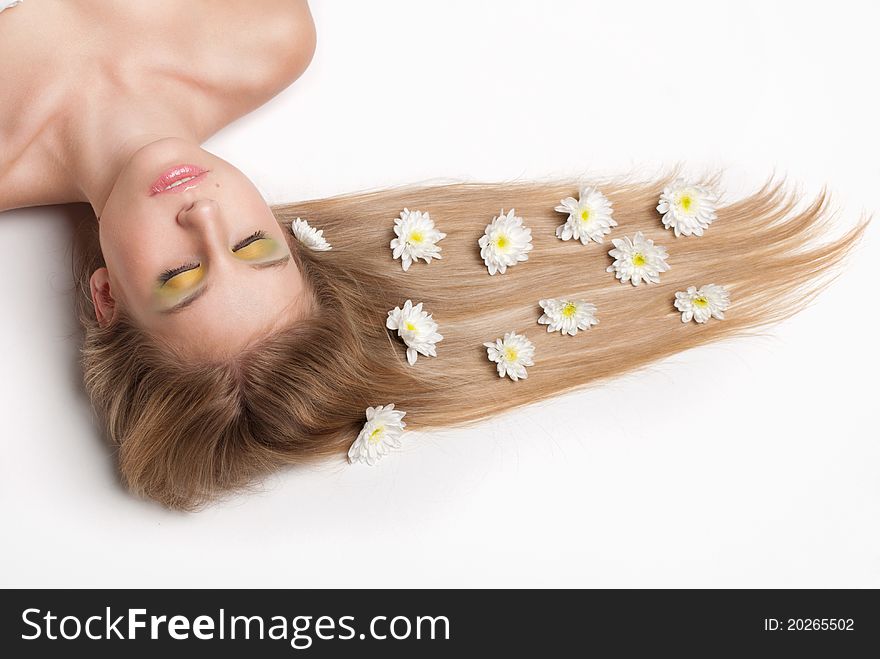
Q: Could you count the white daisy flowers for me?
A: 11